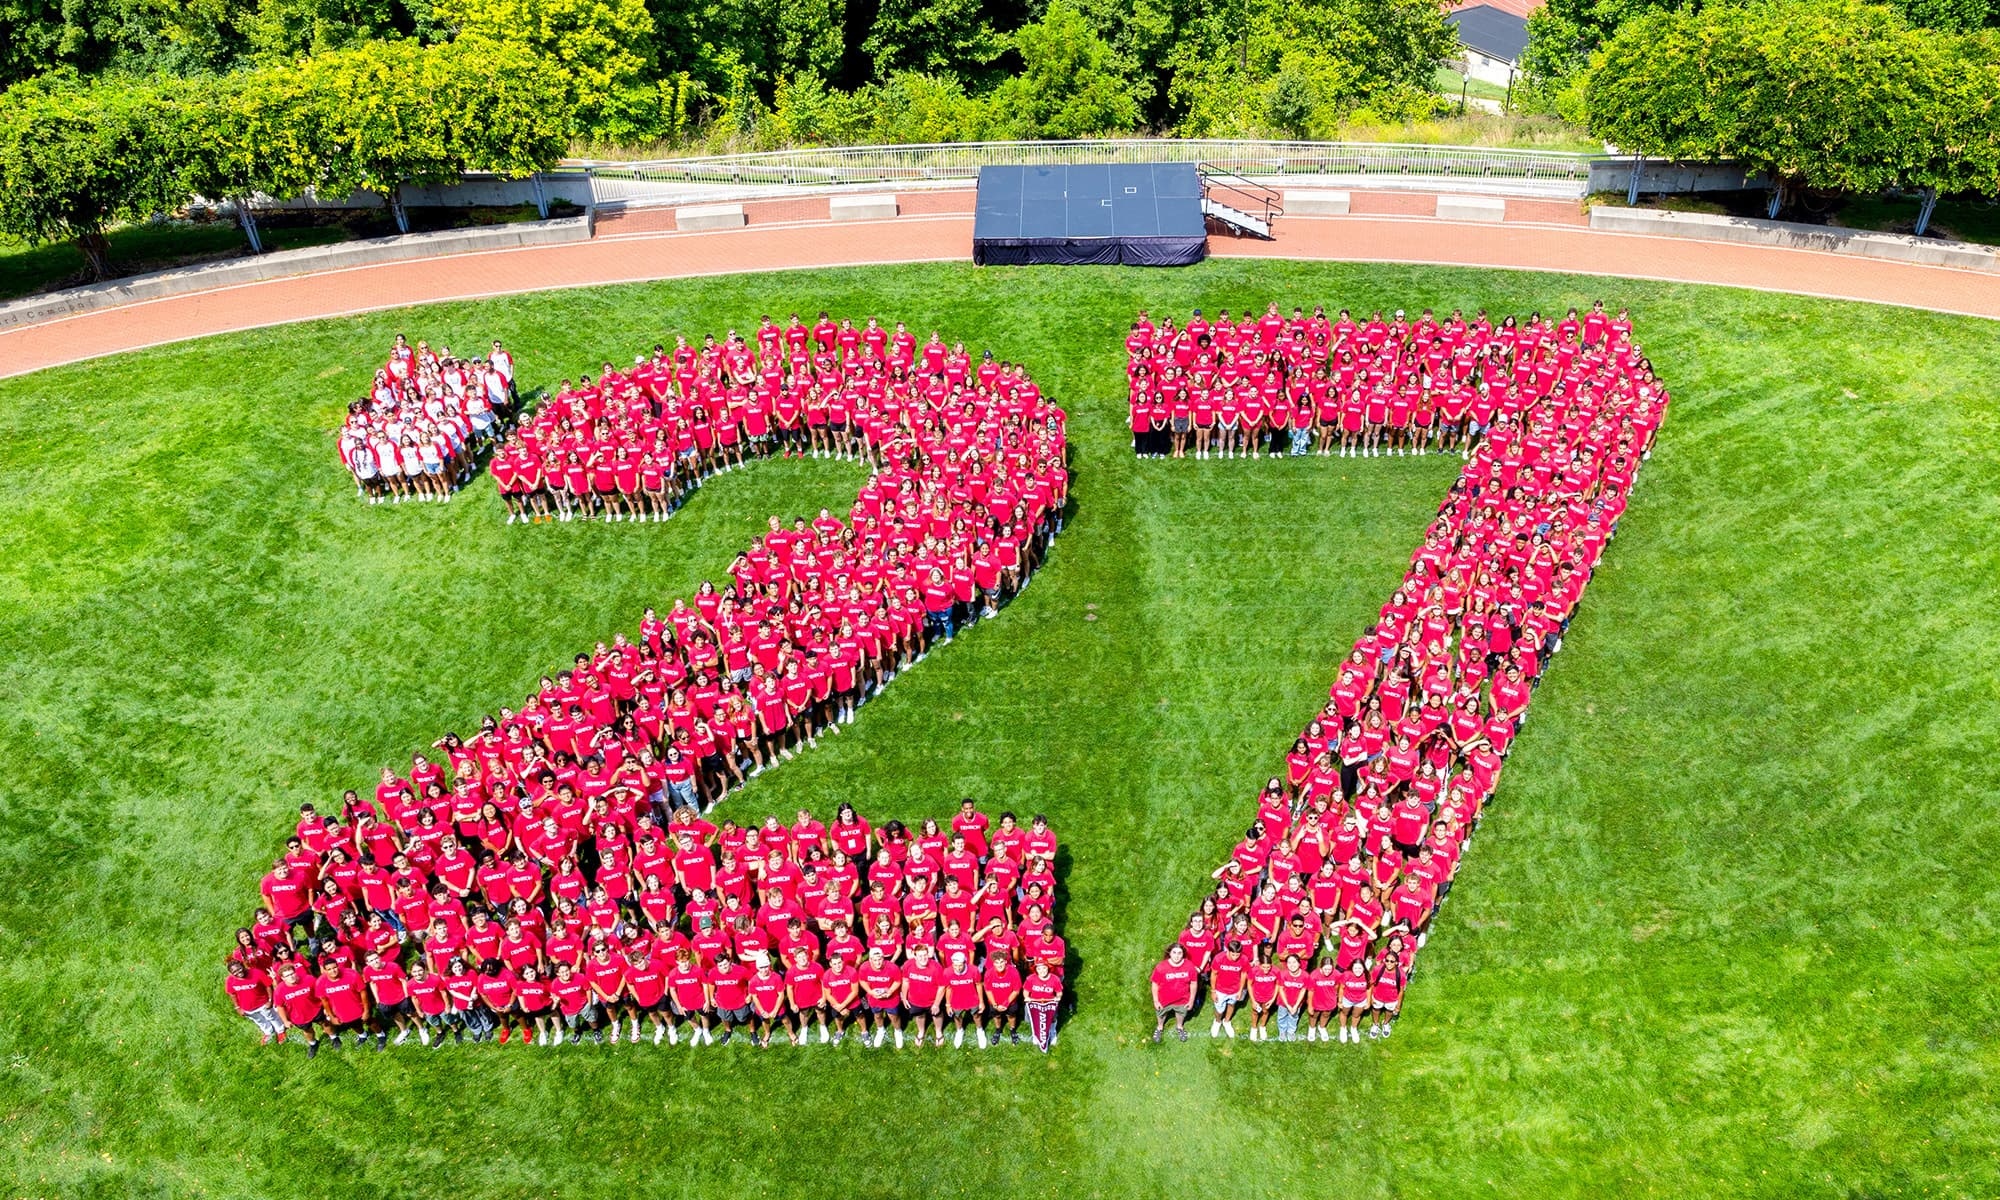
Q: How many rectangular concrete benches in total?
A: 4